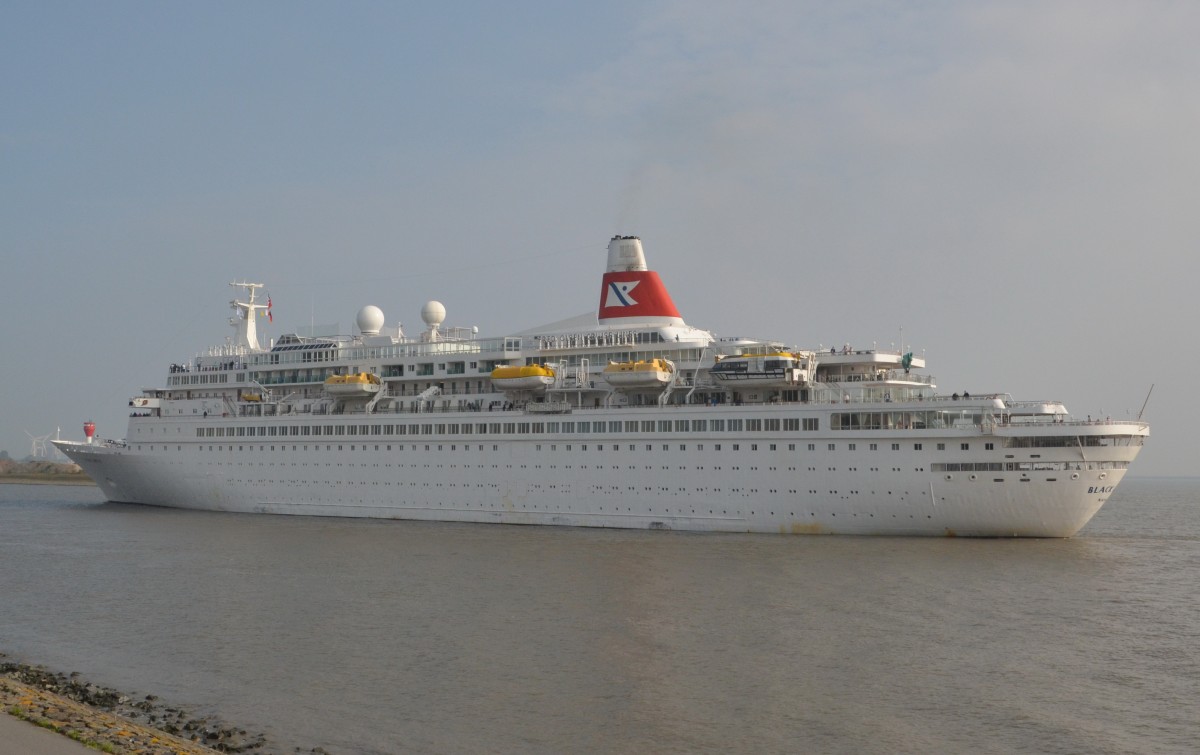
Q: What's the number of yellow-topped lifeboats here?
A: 4